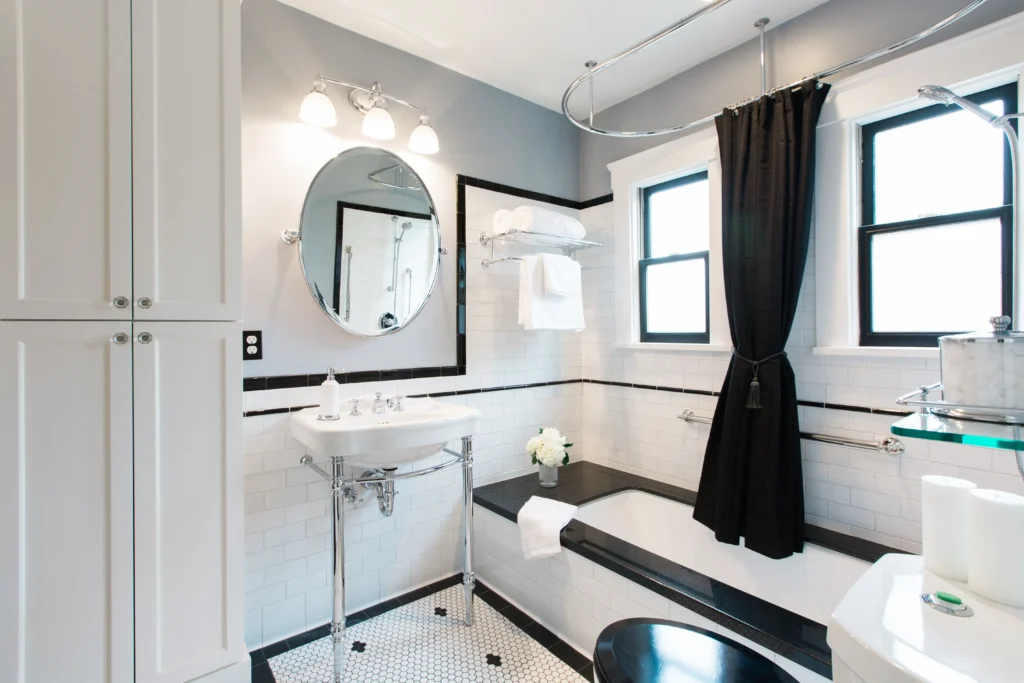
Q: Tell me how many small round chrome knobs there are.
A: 4